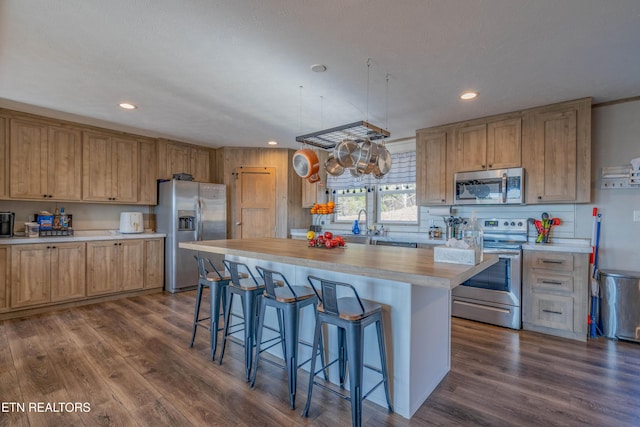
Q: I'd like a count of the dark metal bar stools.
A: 4